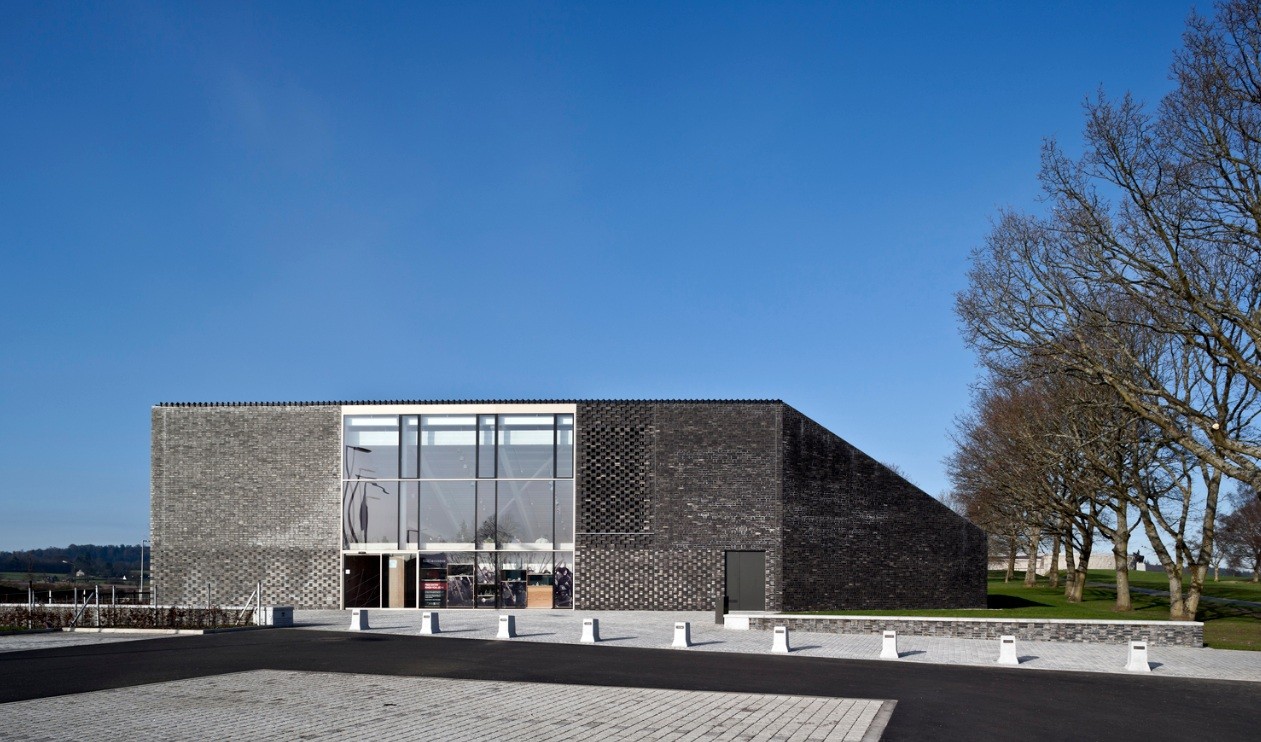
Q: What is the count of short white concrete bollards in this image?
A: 9